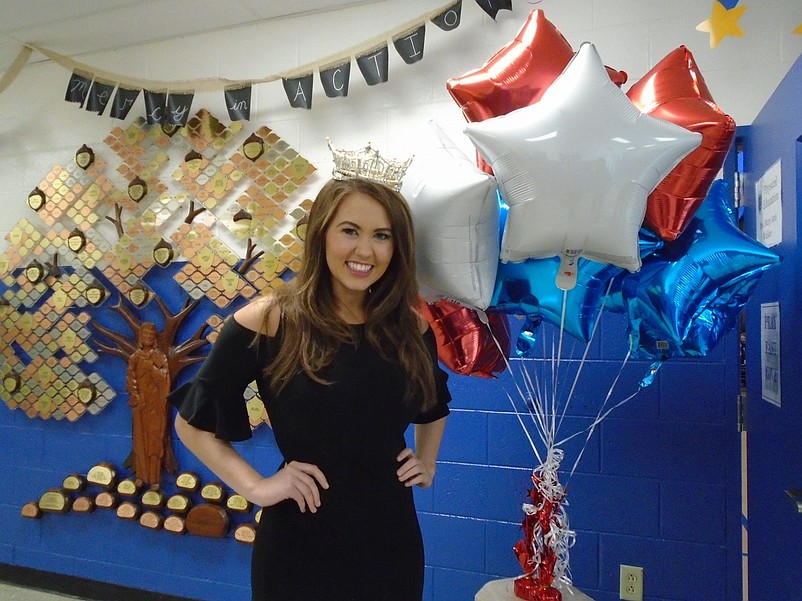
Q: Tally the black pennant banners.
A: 12